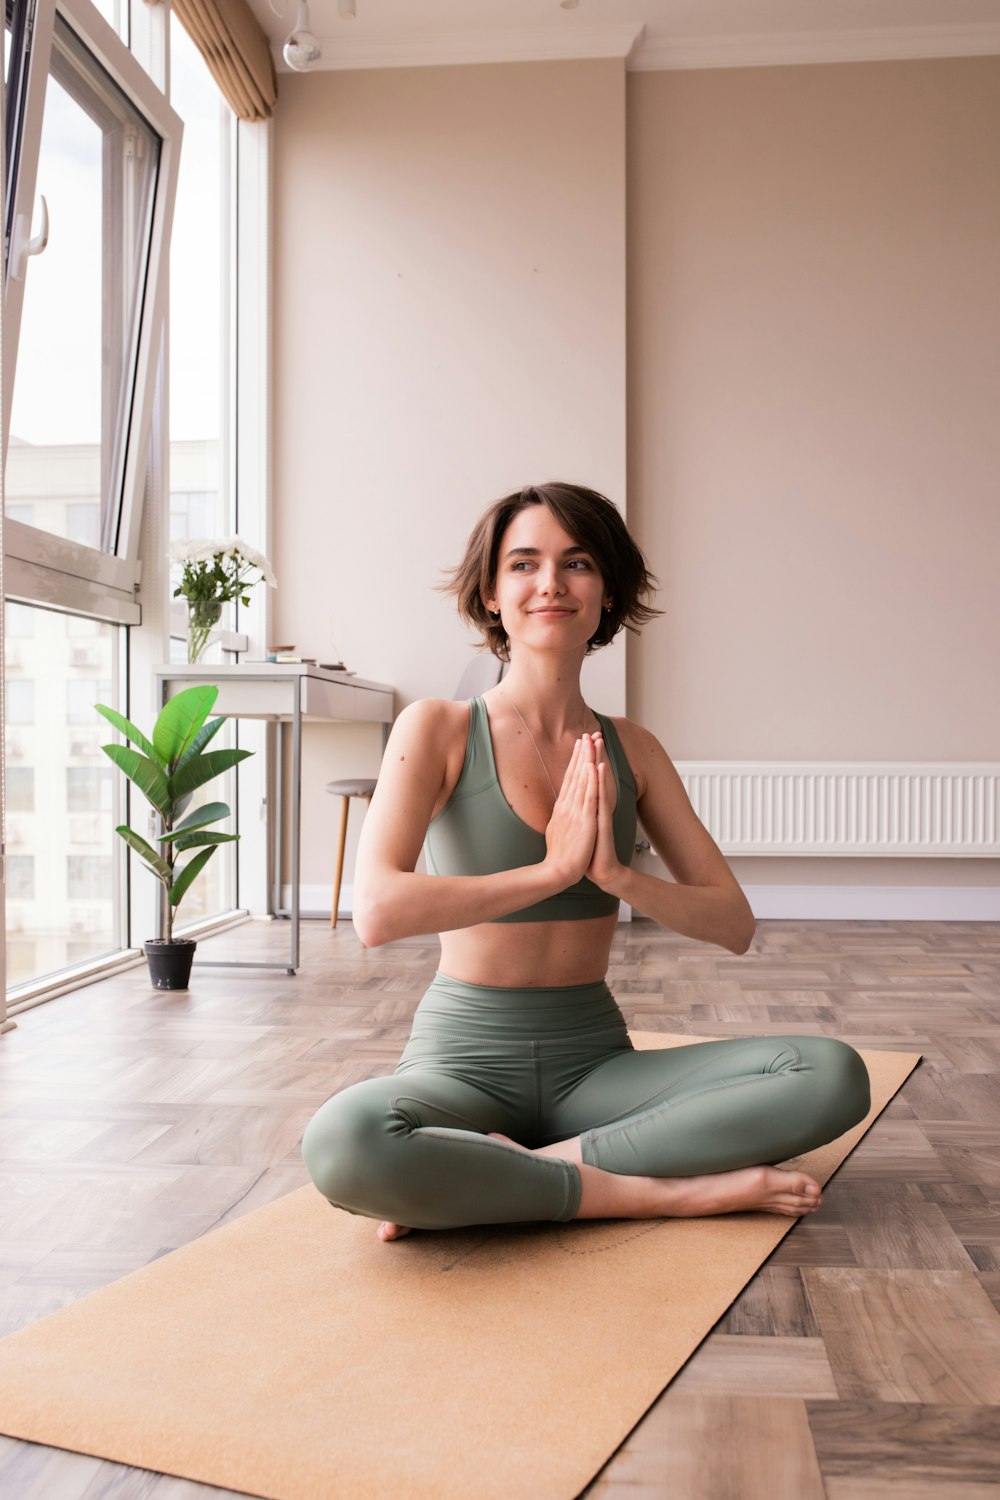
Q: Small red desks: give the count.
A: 0